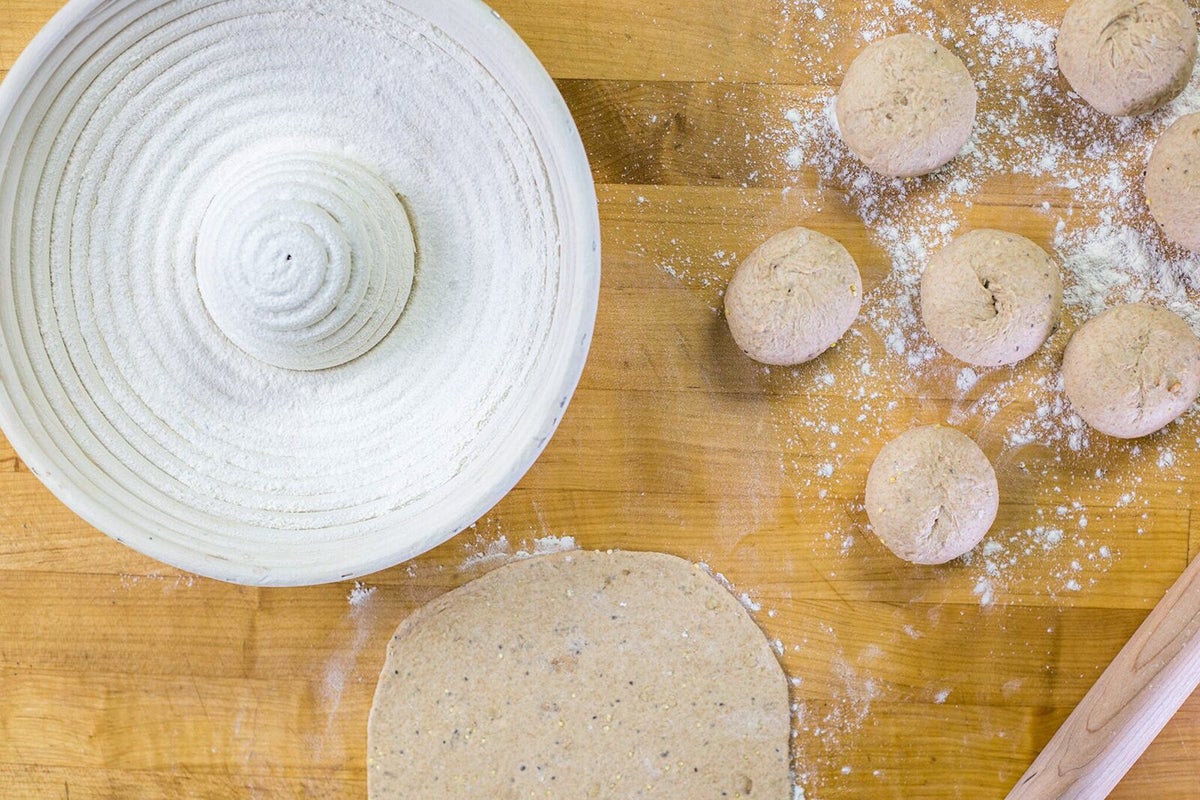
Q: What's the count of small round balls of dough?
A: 7